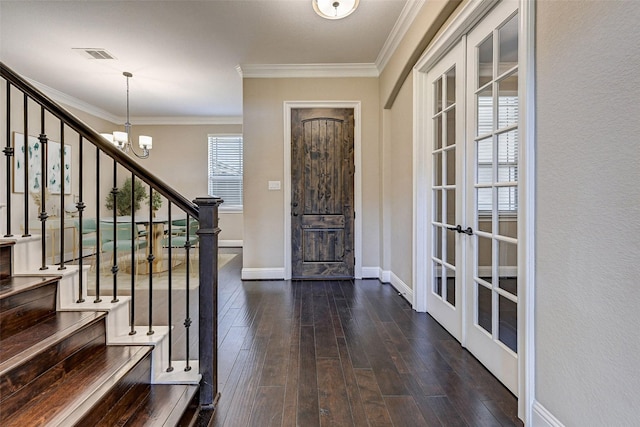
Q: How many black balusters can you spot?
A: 11